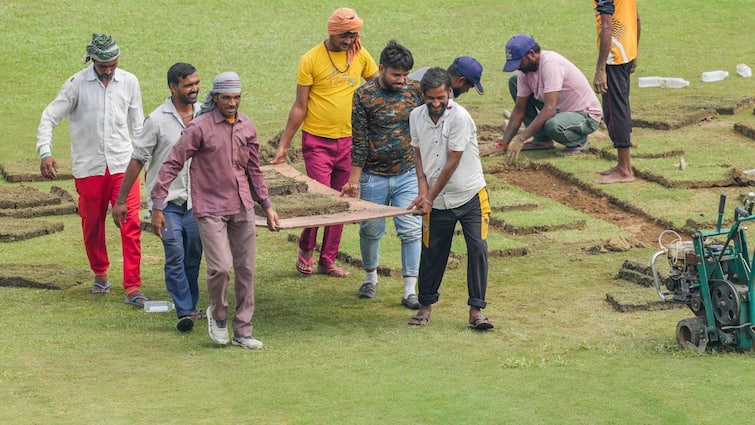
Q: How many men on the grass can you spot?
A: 9